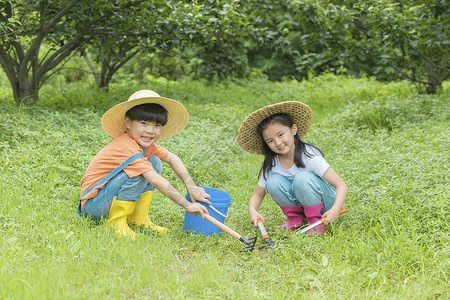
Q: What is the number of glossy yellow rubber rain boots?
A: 2